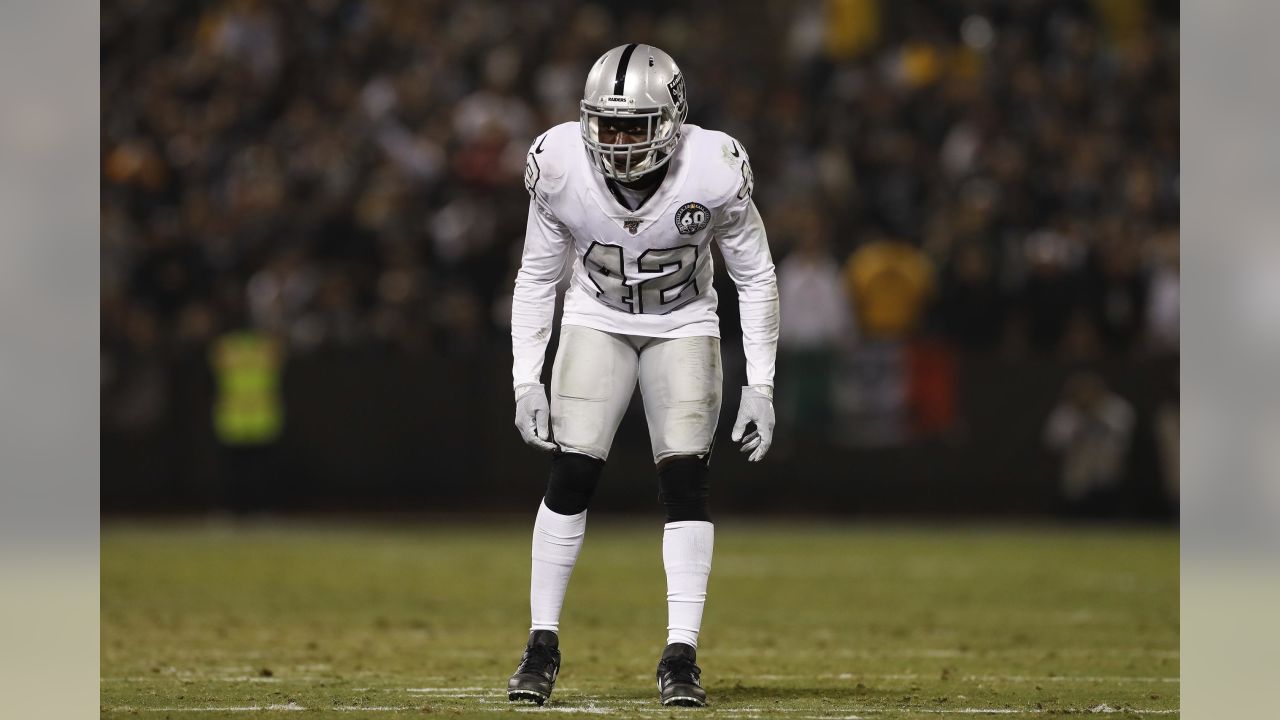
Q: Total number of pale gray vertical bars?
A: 2